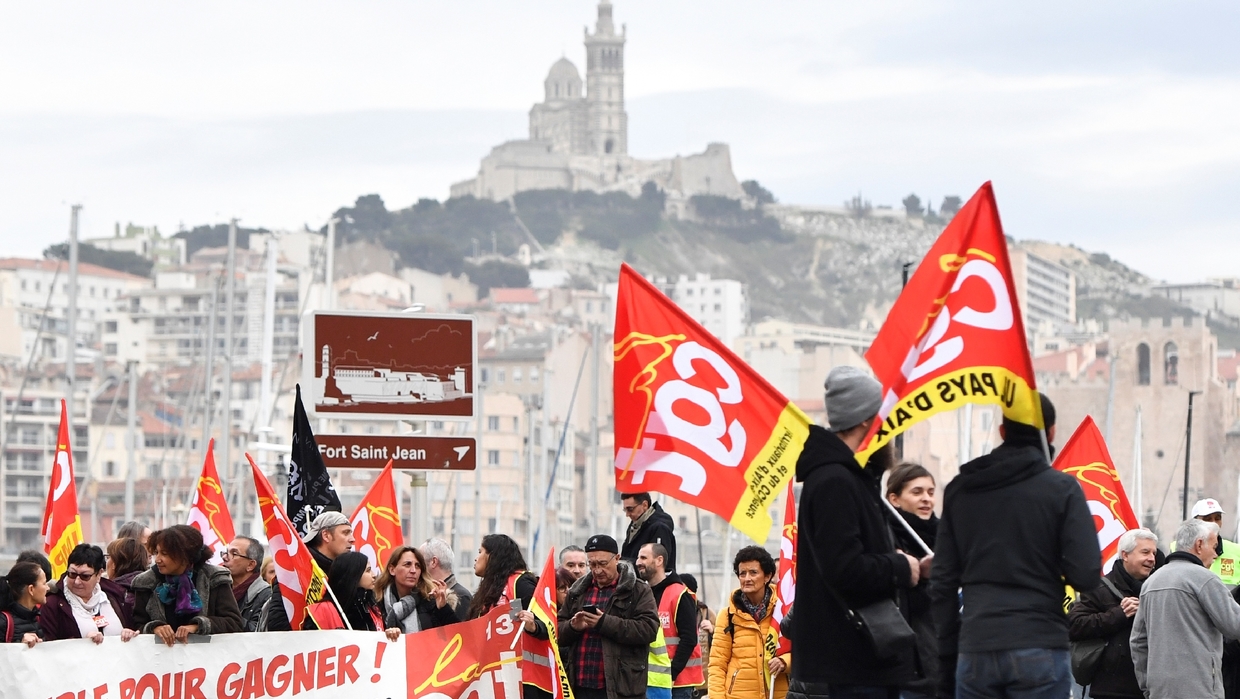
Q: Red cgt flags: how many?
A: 9